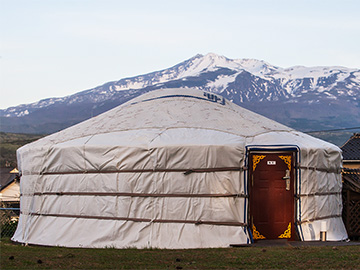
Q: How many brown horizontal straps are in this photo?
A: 3